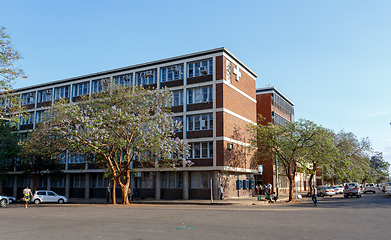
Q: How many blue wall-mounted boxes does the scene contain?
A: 3